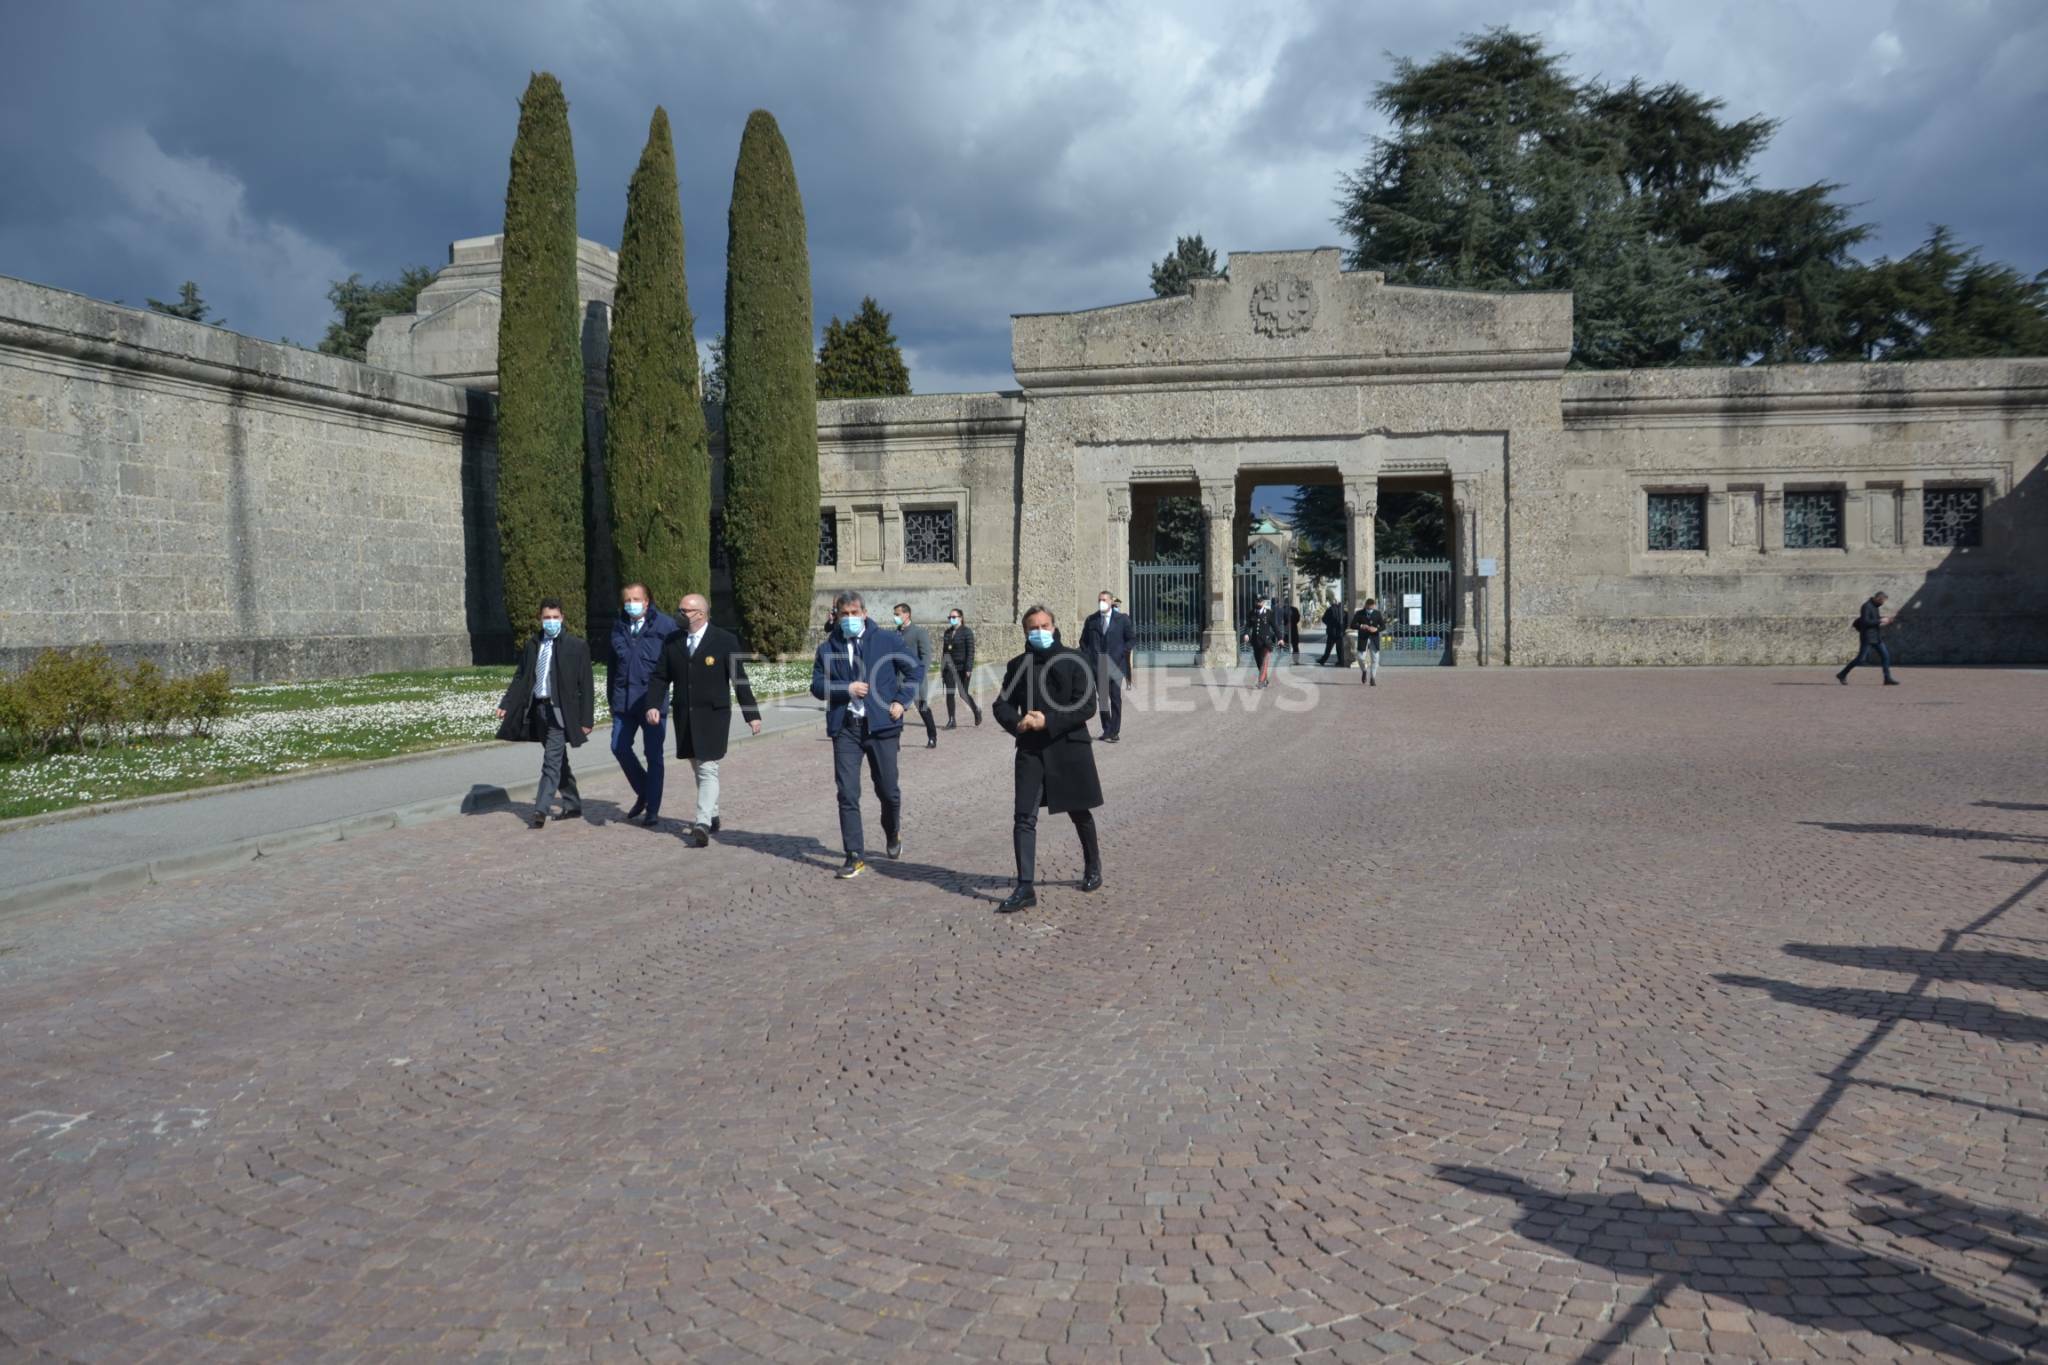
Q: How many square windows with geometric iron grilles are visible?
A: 5